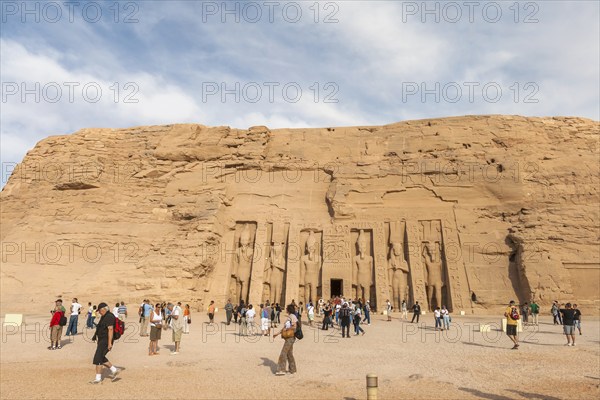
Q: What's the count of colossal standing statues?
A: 6